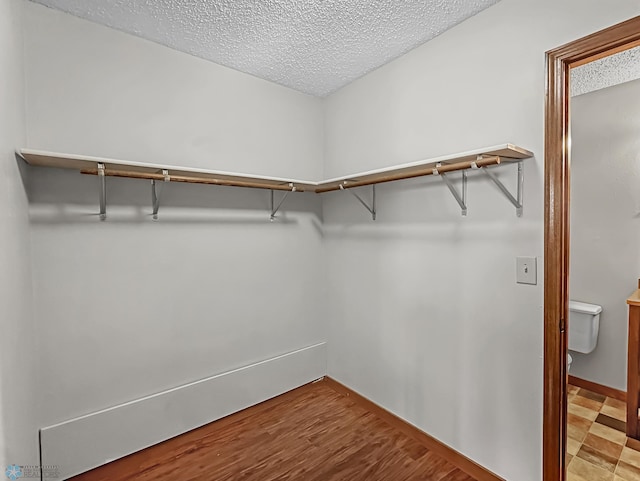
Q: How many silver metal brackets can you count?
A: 6